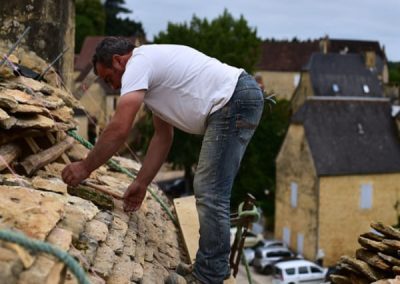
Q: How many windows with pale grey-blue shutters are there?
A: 4